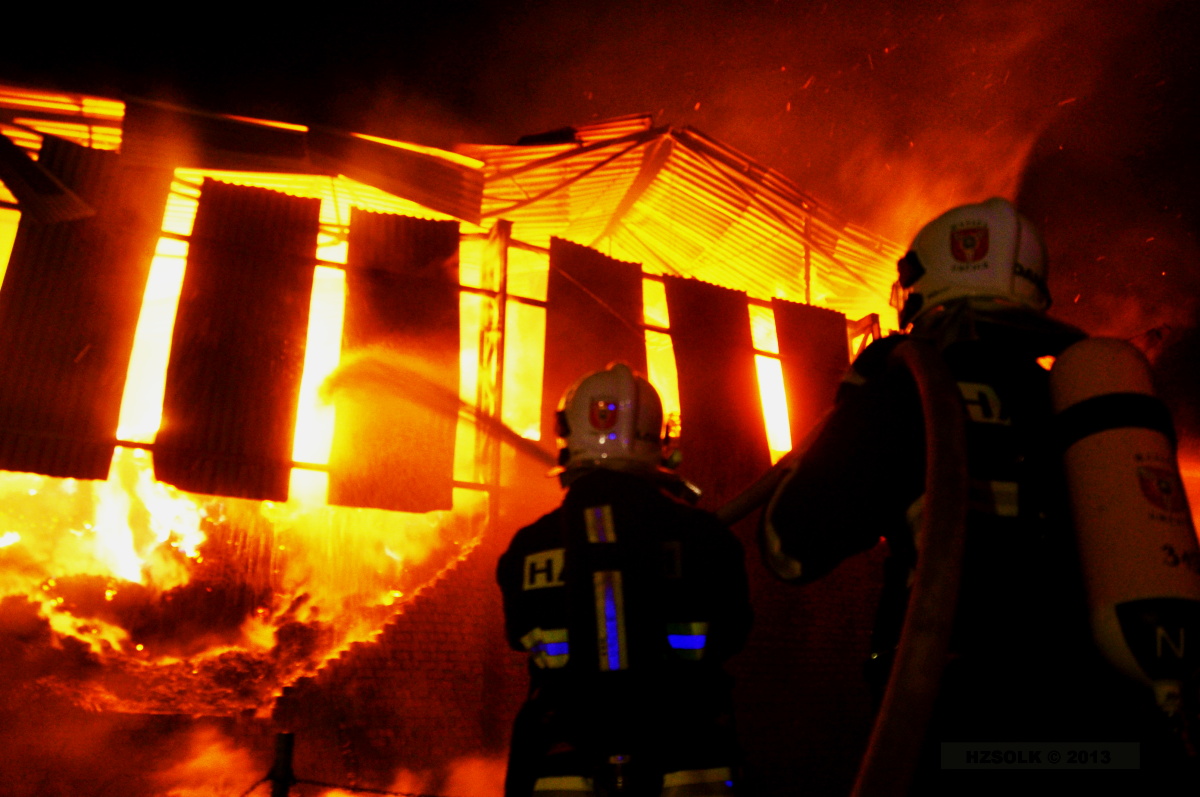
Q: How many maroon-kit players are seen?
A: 0